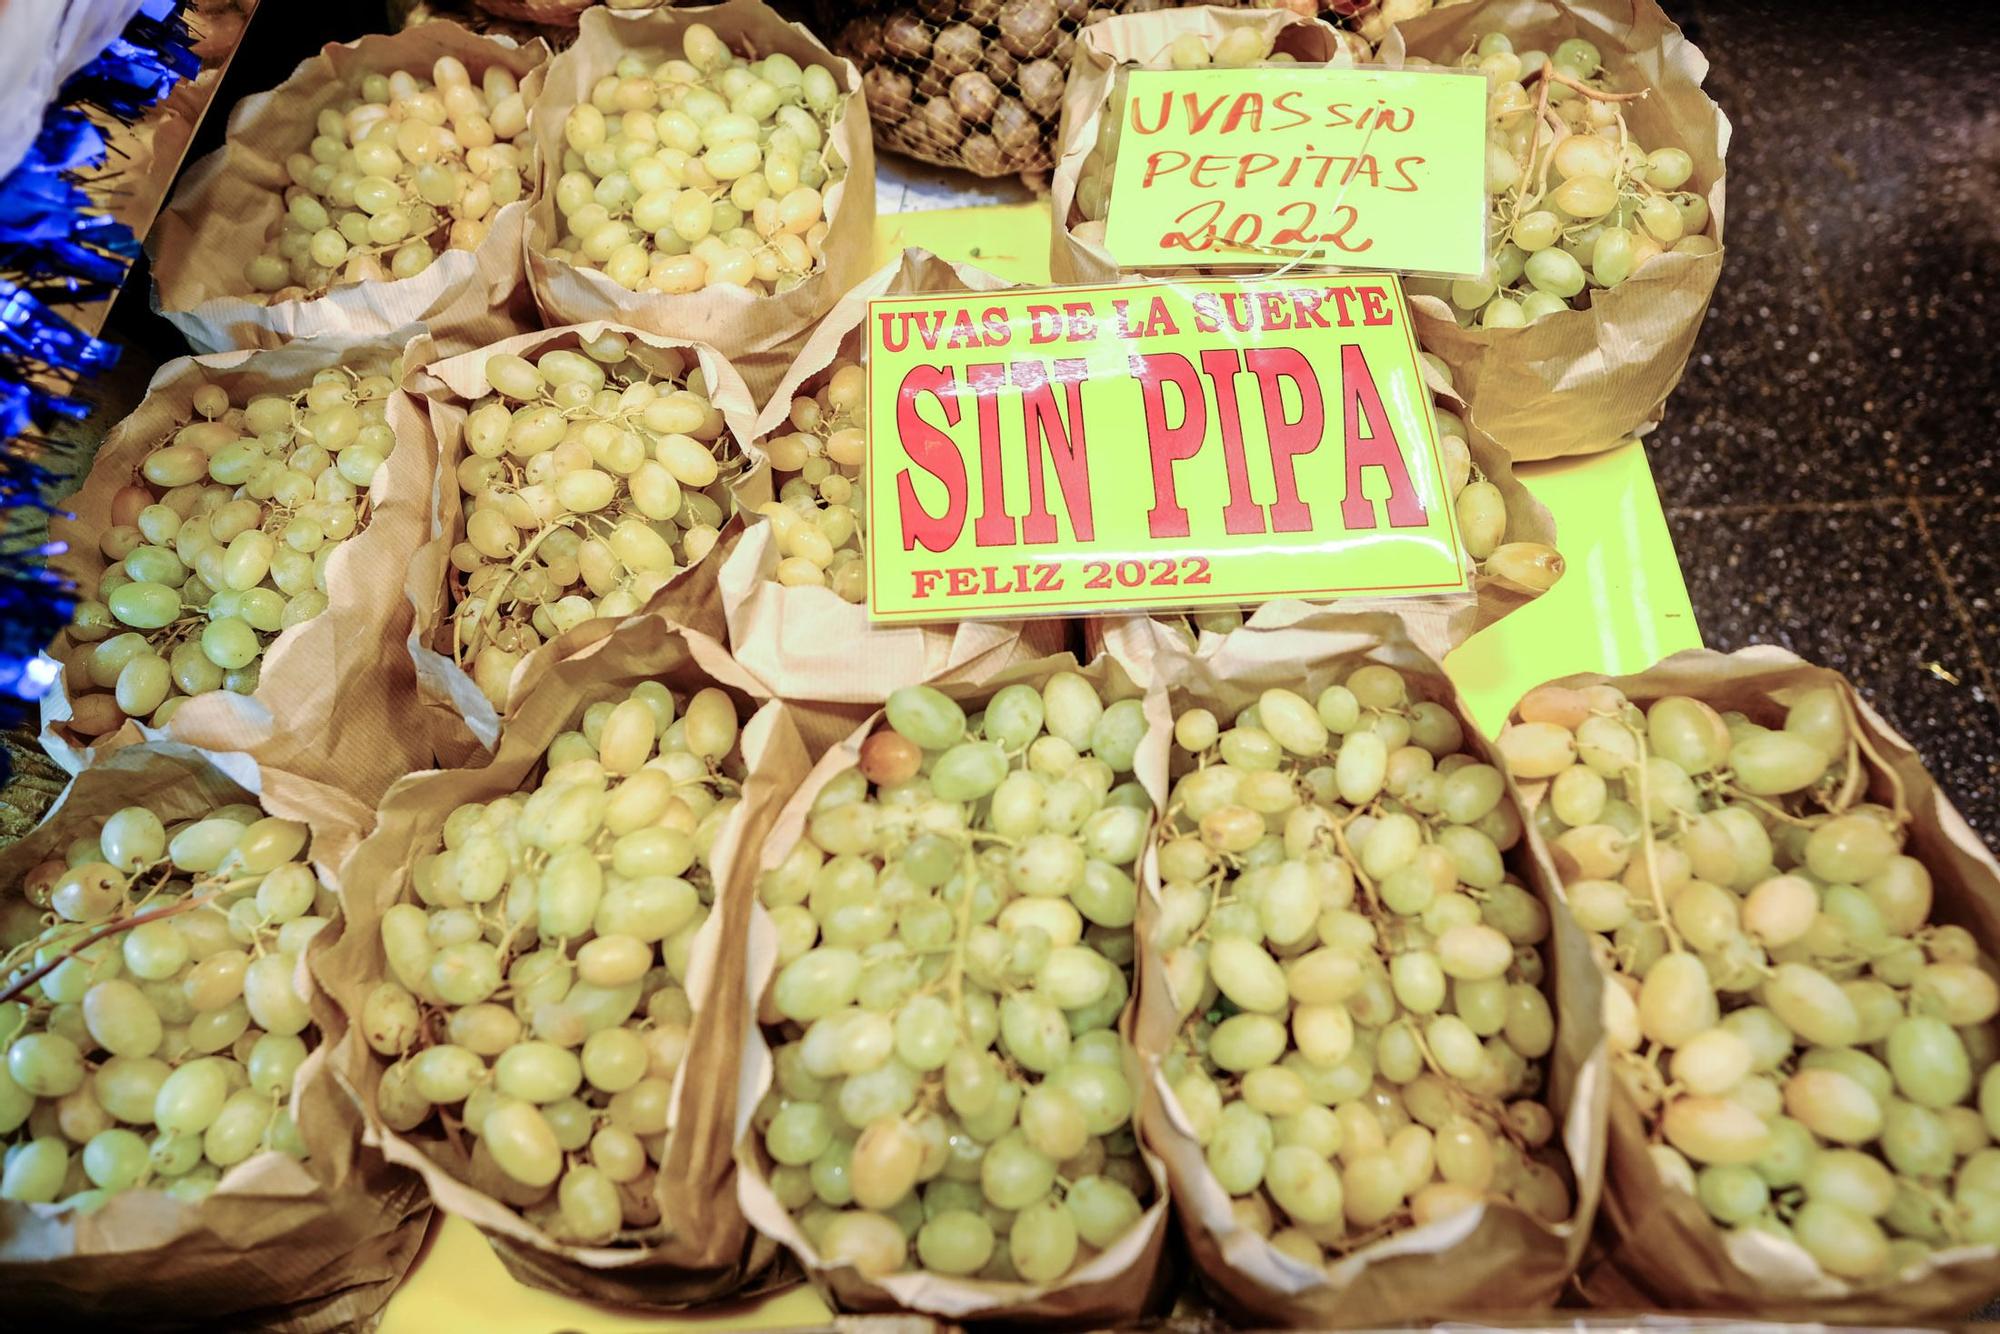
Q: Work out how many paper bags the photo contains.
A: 13